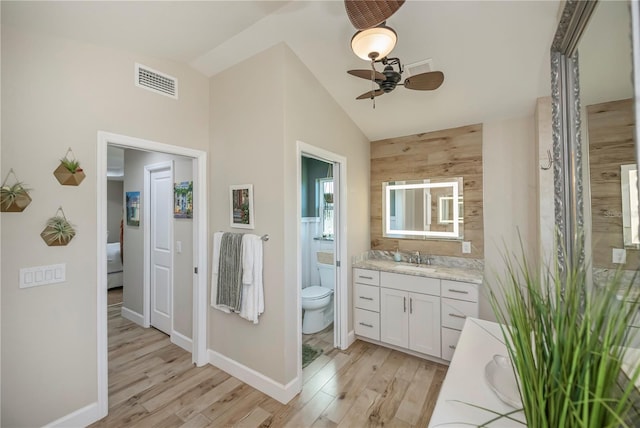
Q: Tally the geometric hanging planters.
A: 3